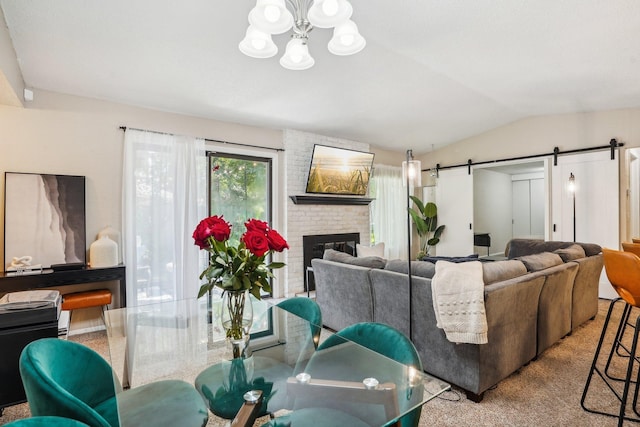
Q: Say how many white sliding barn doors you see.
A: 2